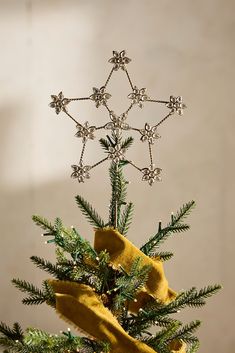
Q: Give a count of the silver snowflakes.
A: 11